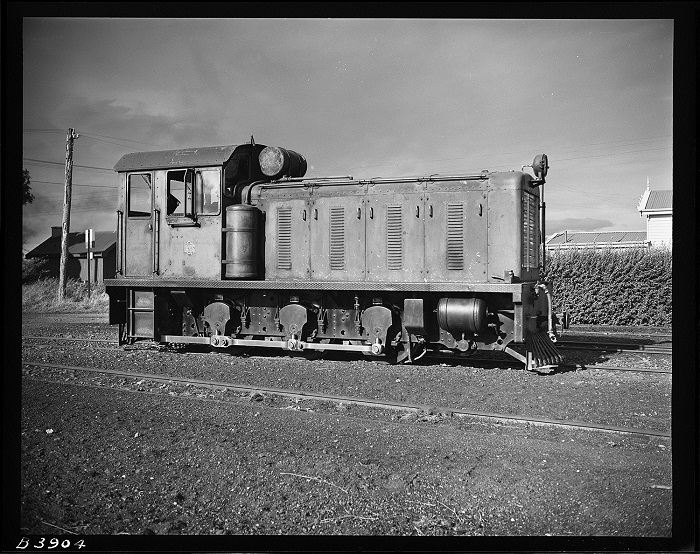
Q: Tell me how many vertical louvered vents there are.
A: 4